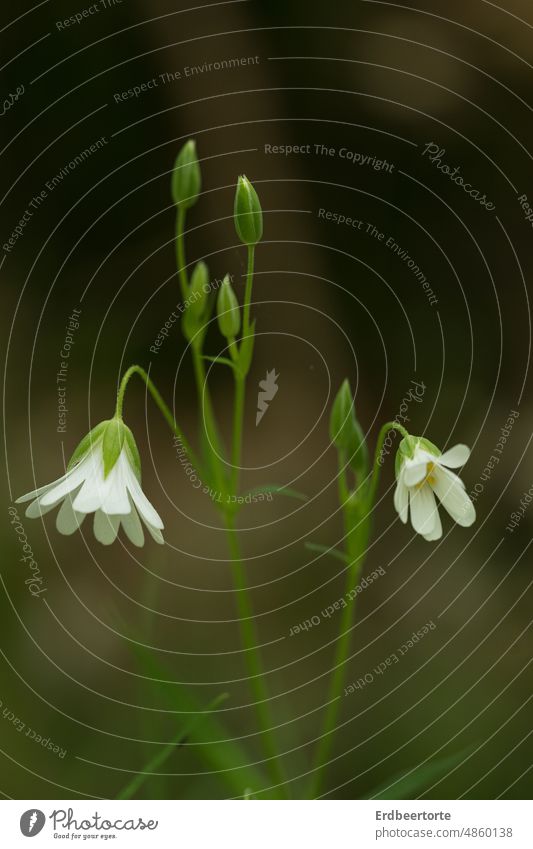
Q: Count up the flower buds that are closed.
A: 6